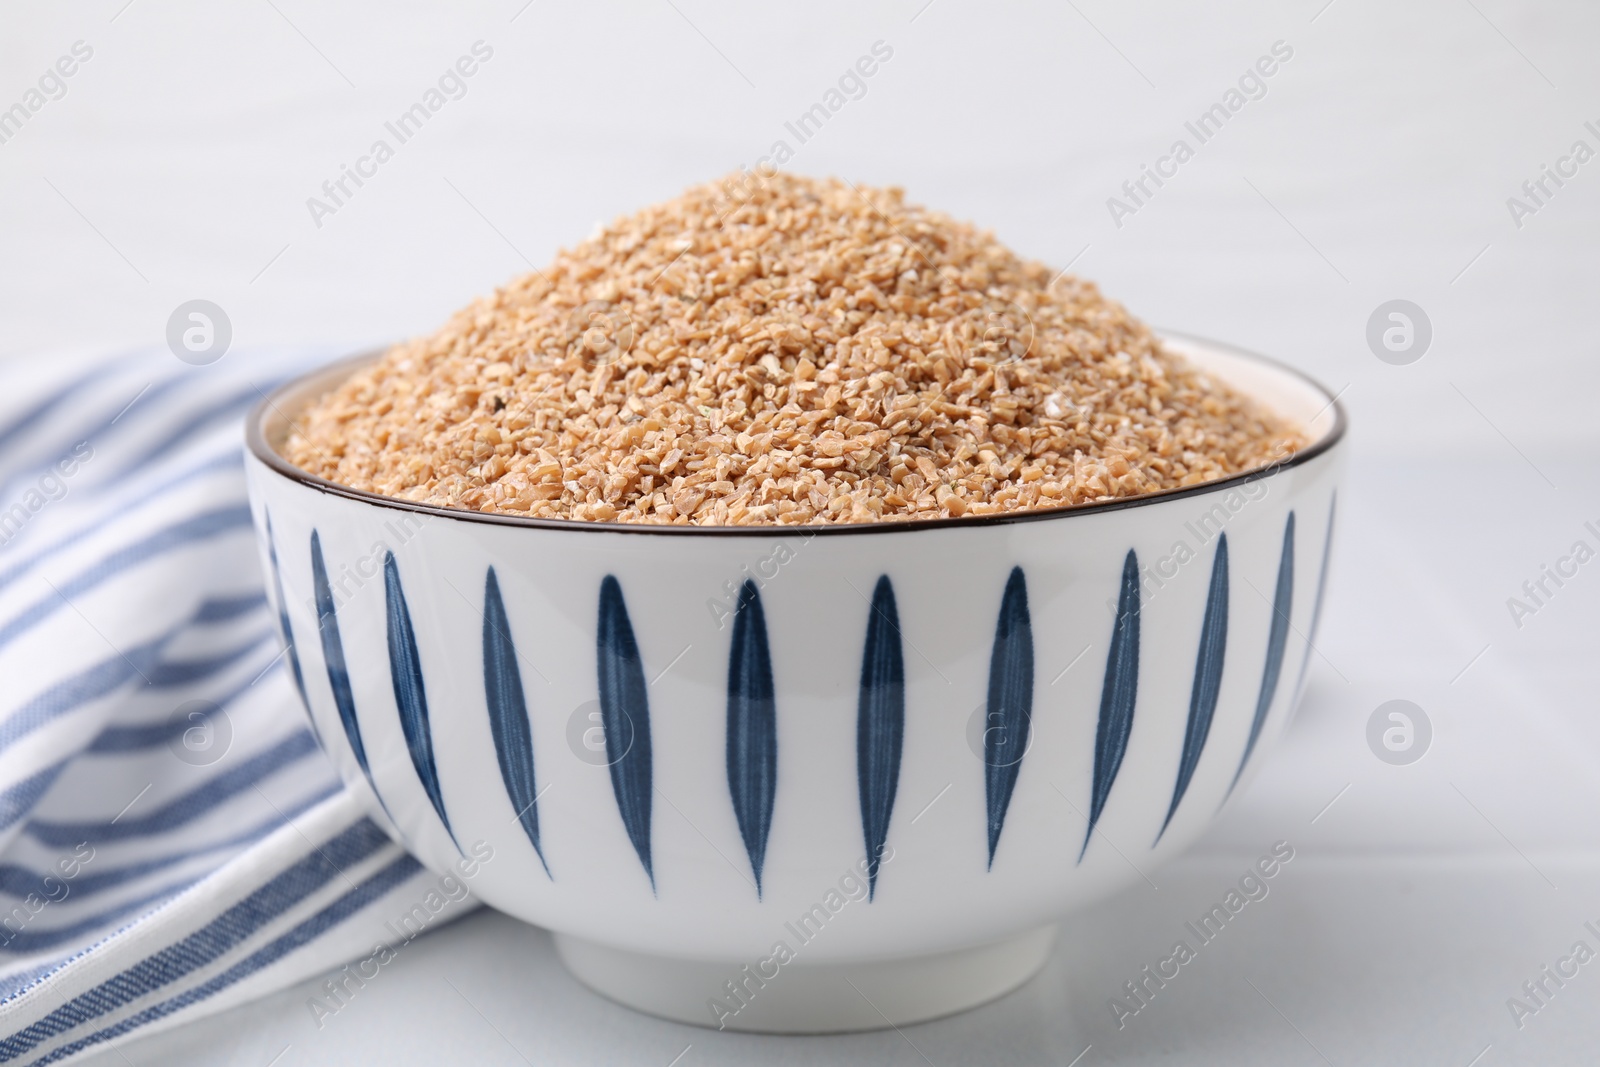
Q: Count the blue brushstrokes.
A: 12